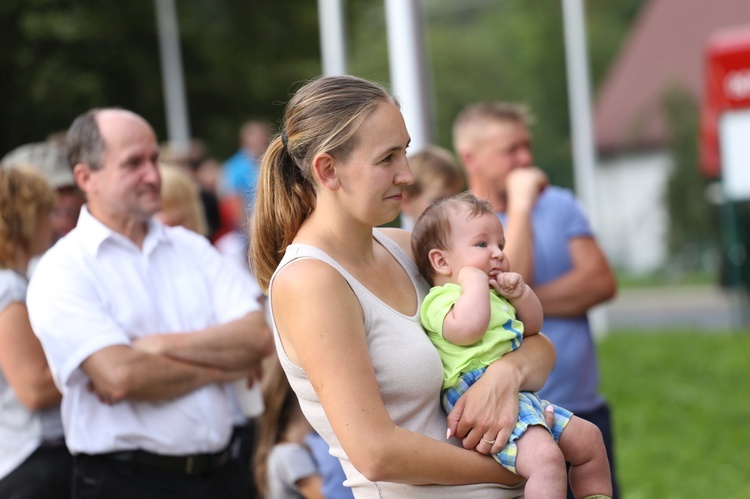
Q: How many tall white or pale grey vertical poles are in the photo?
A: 4